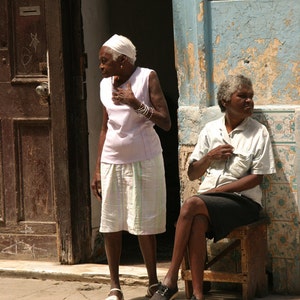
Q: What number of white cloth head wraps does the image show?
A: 1